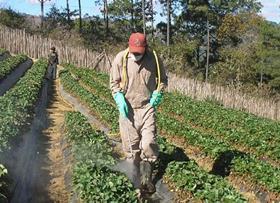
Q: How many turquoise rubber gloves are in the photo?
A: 2